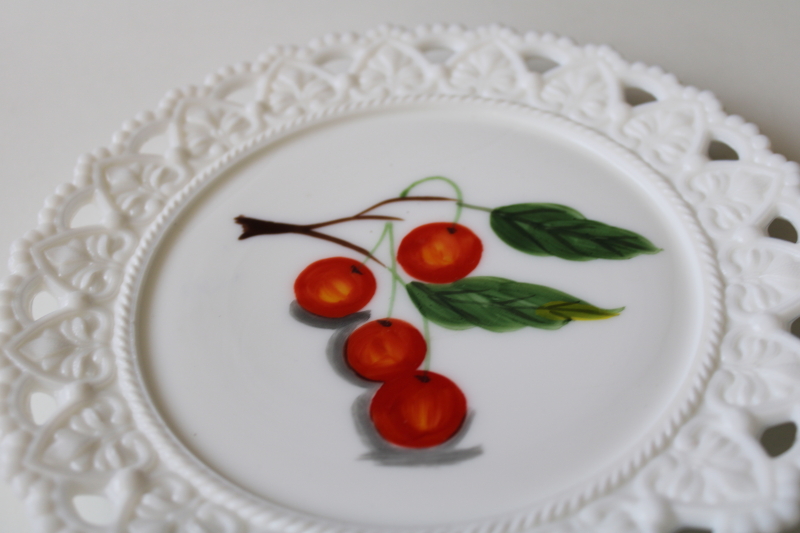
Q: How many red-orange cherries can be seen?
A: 4